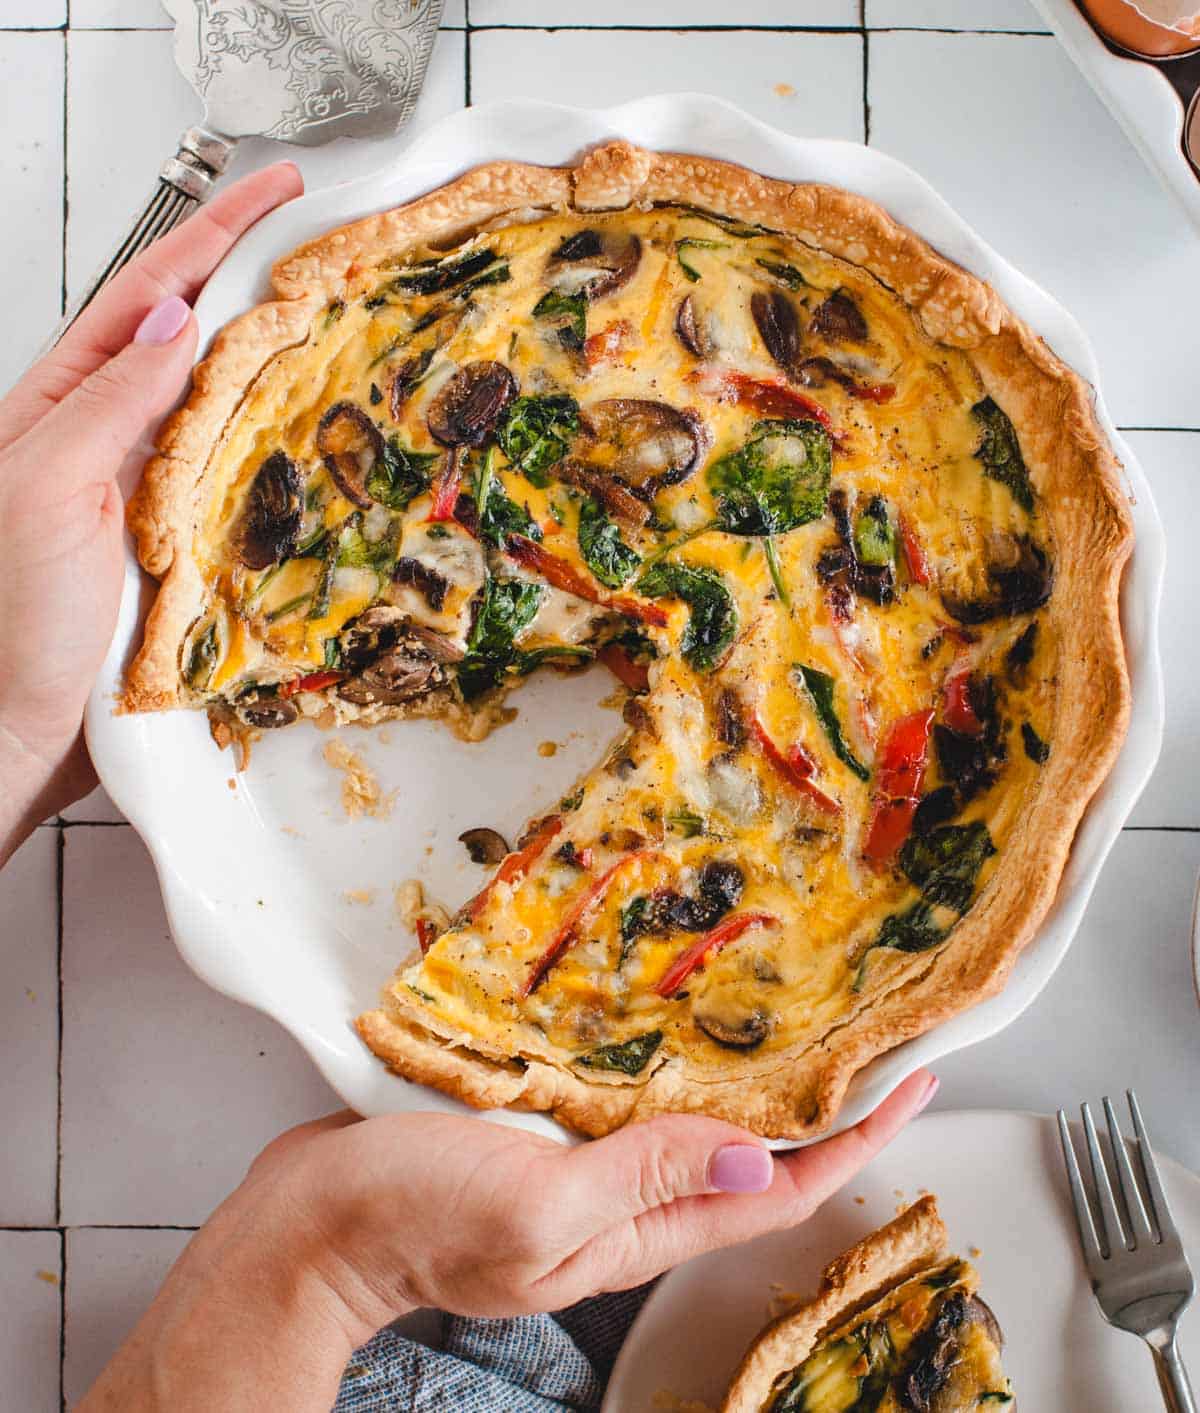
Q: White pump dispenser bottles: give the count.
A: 0